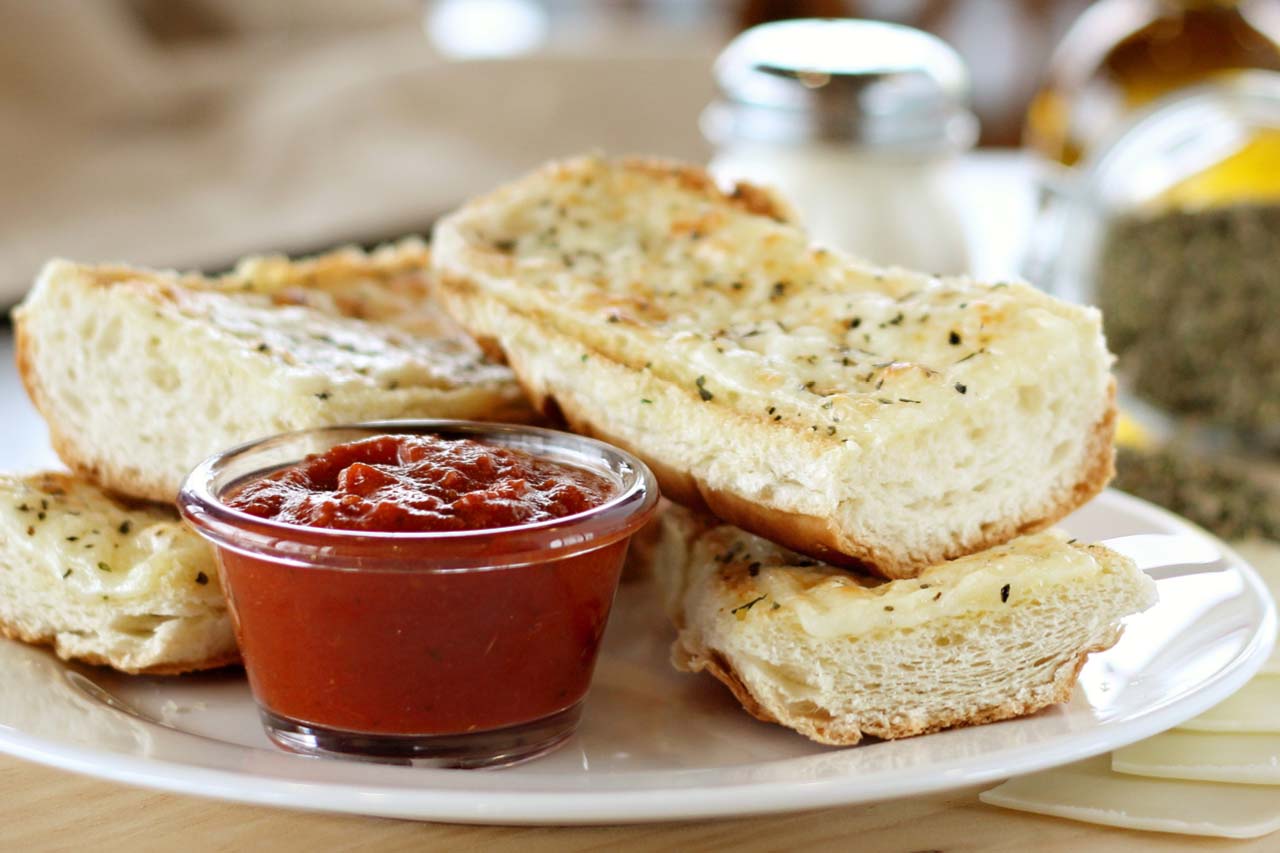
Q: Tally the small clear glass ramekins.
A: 1